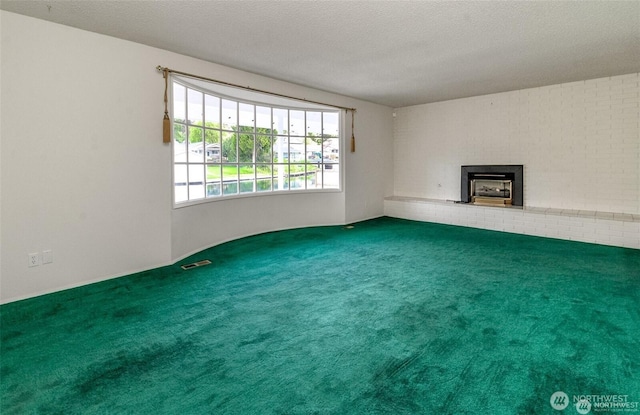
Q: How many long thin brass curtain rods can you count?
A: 1